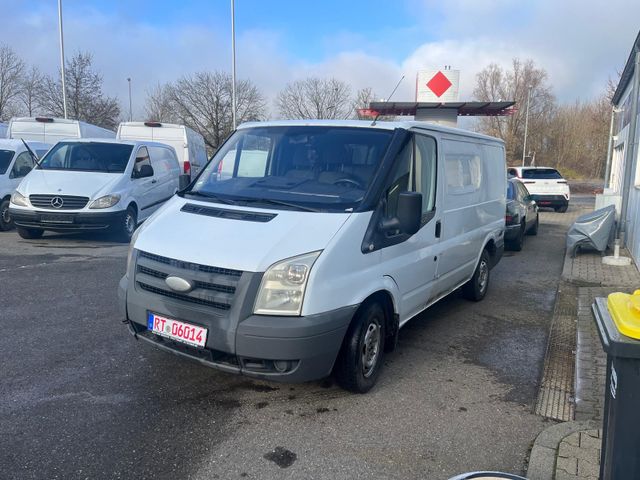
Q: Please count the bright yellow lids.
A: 1